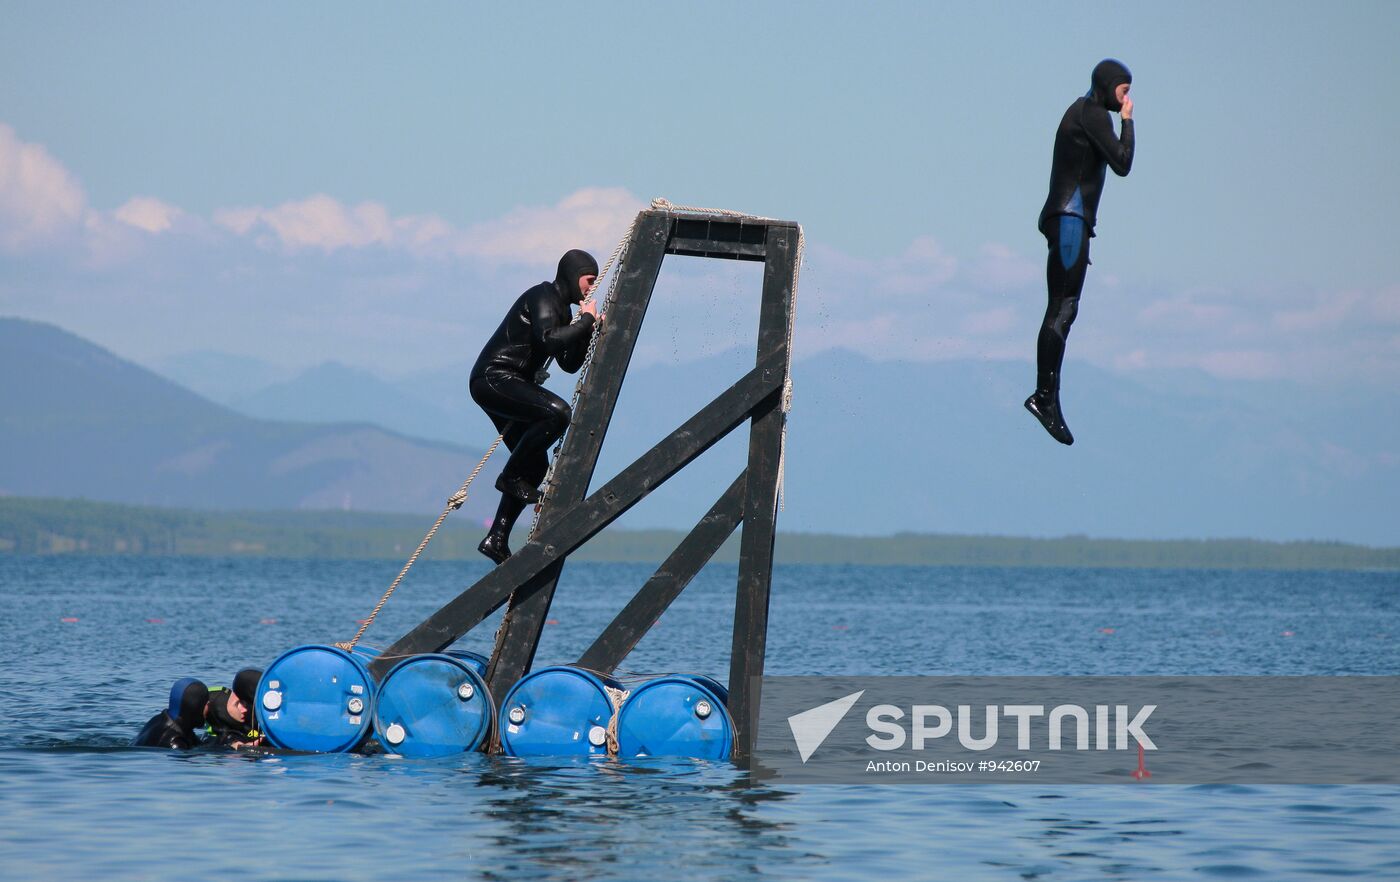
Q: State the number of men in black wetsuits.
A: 5